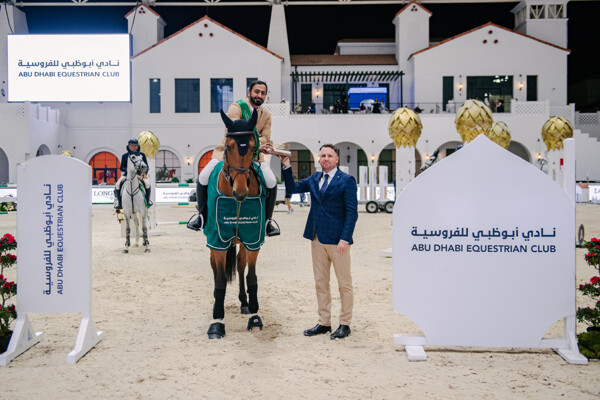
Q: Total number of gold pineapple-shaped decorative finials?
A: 5